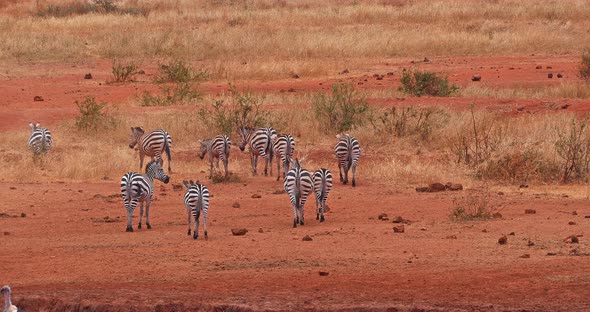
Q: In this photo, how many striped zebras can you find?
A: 10